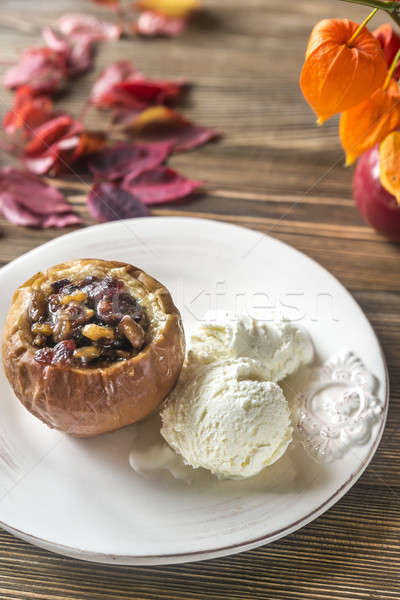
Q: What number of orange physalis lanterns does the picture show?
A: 3